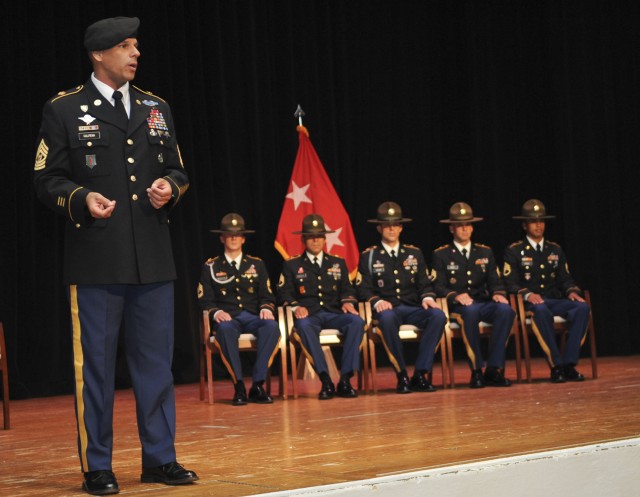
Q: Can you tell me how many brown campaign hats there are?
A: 5